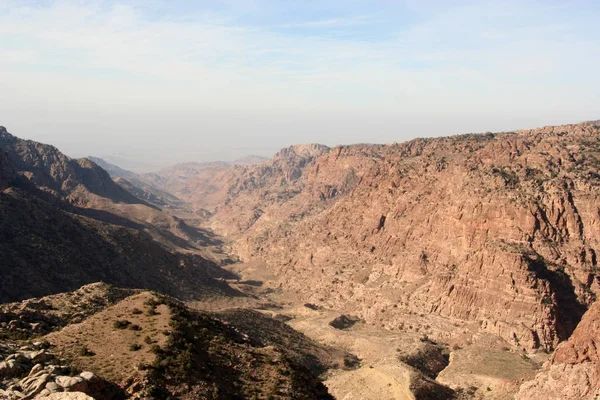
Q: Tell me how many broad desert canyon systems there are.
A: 1